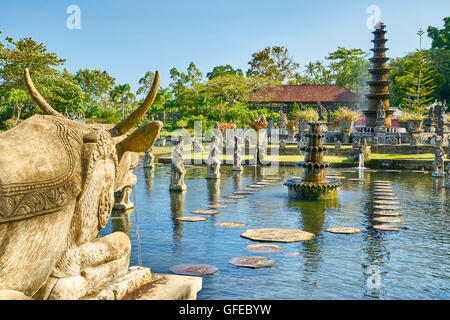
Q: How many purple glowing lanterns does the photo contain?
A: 0